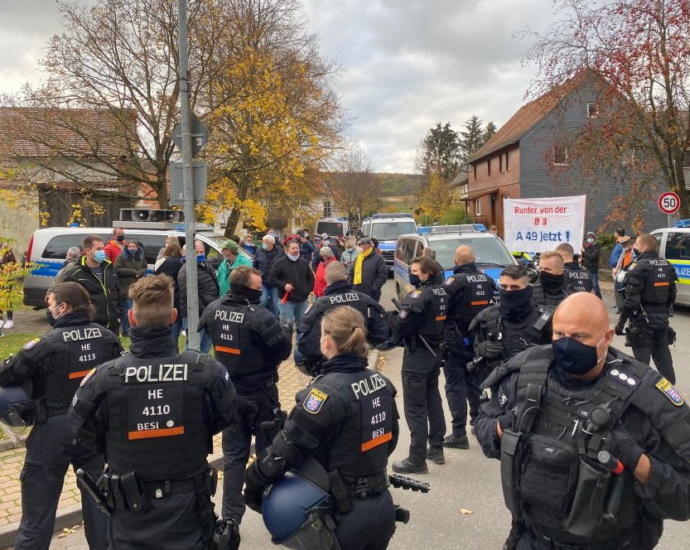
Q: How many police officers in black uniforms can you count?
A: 12